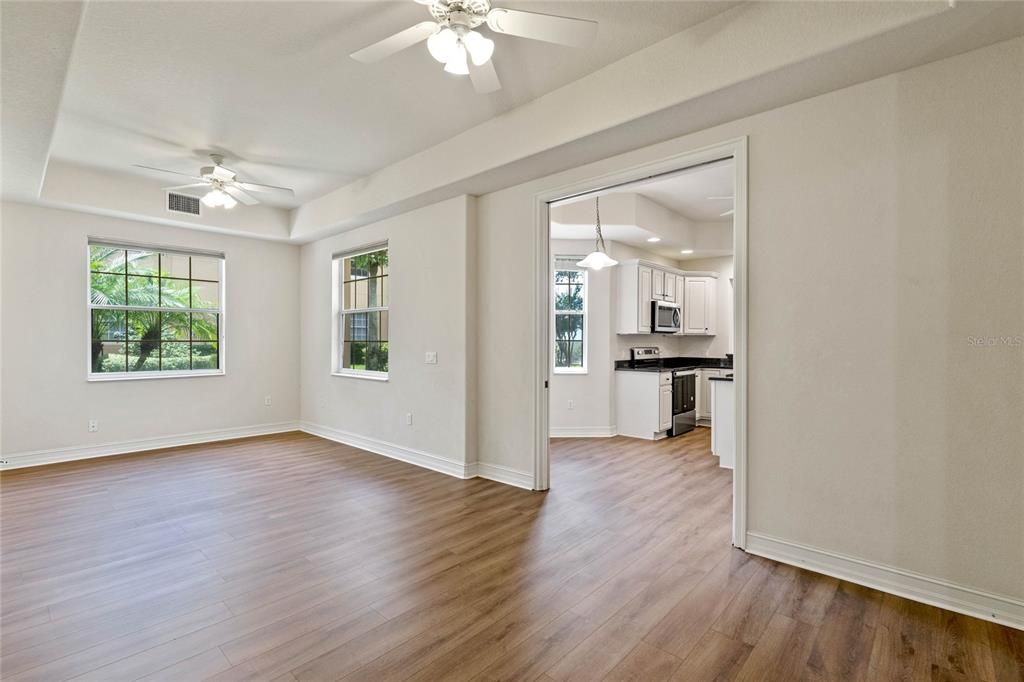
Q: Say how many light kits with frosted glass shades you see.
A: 2